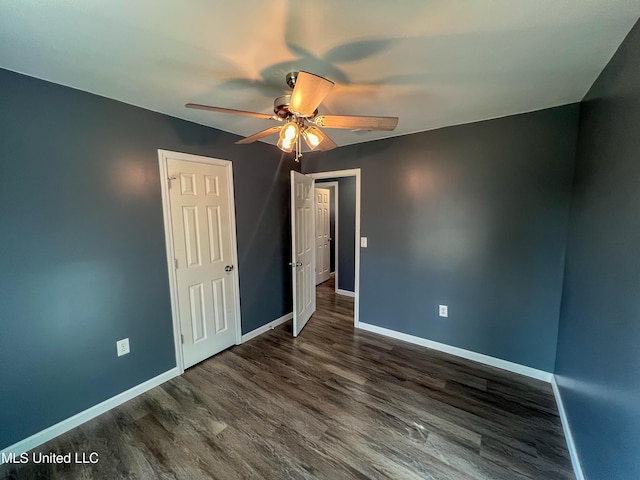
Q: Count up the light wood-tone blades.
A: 5